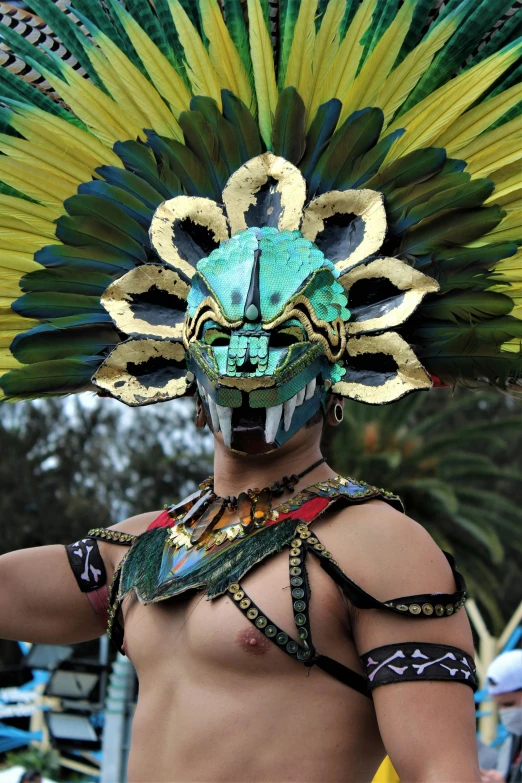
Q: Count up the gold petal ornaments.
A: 7